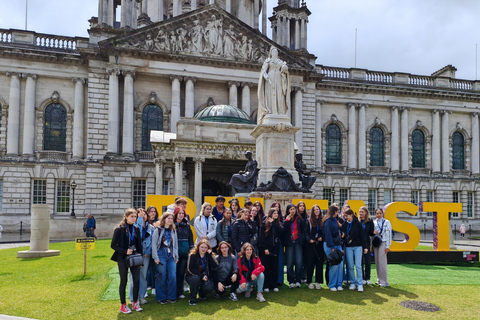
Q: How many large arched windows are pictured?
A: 6